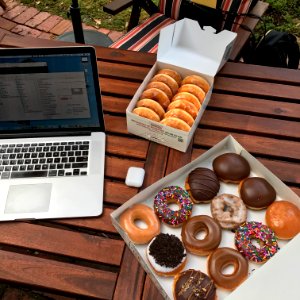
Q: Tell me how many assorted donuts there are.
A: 12